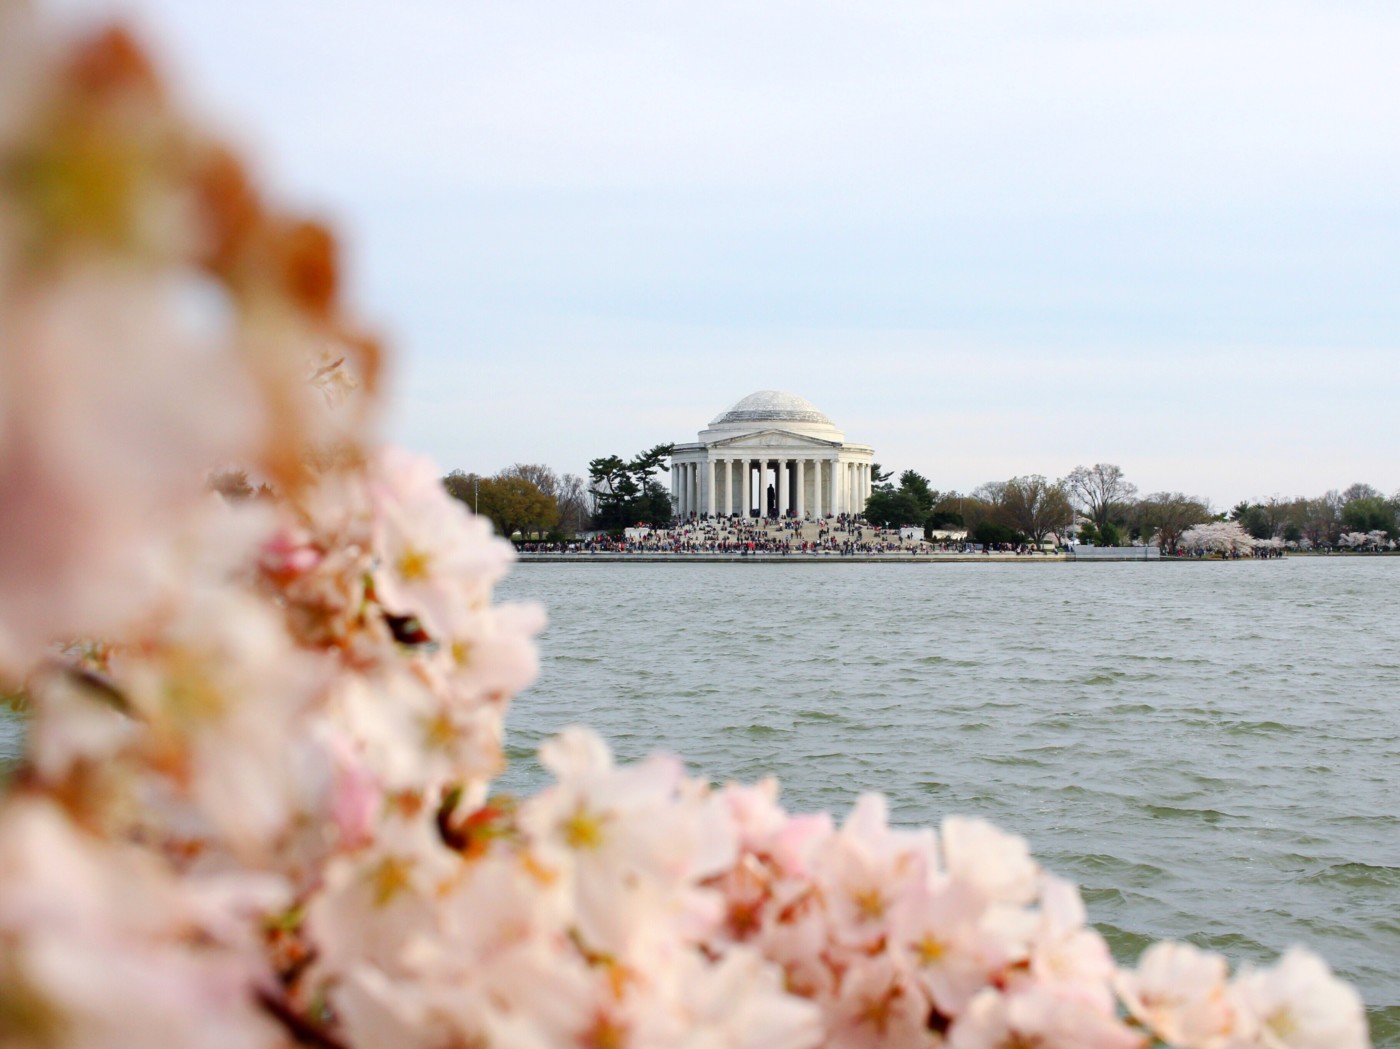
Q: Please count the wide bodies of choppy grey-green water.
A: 1